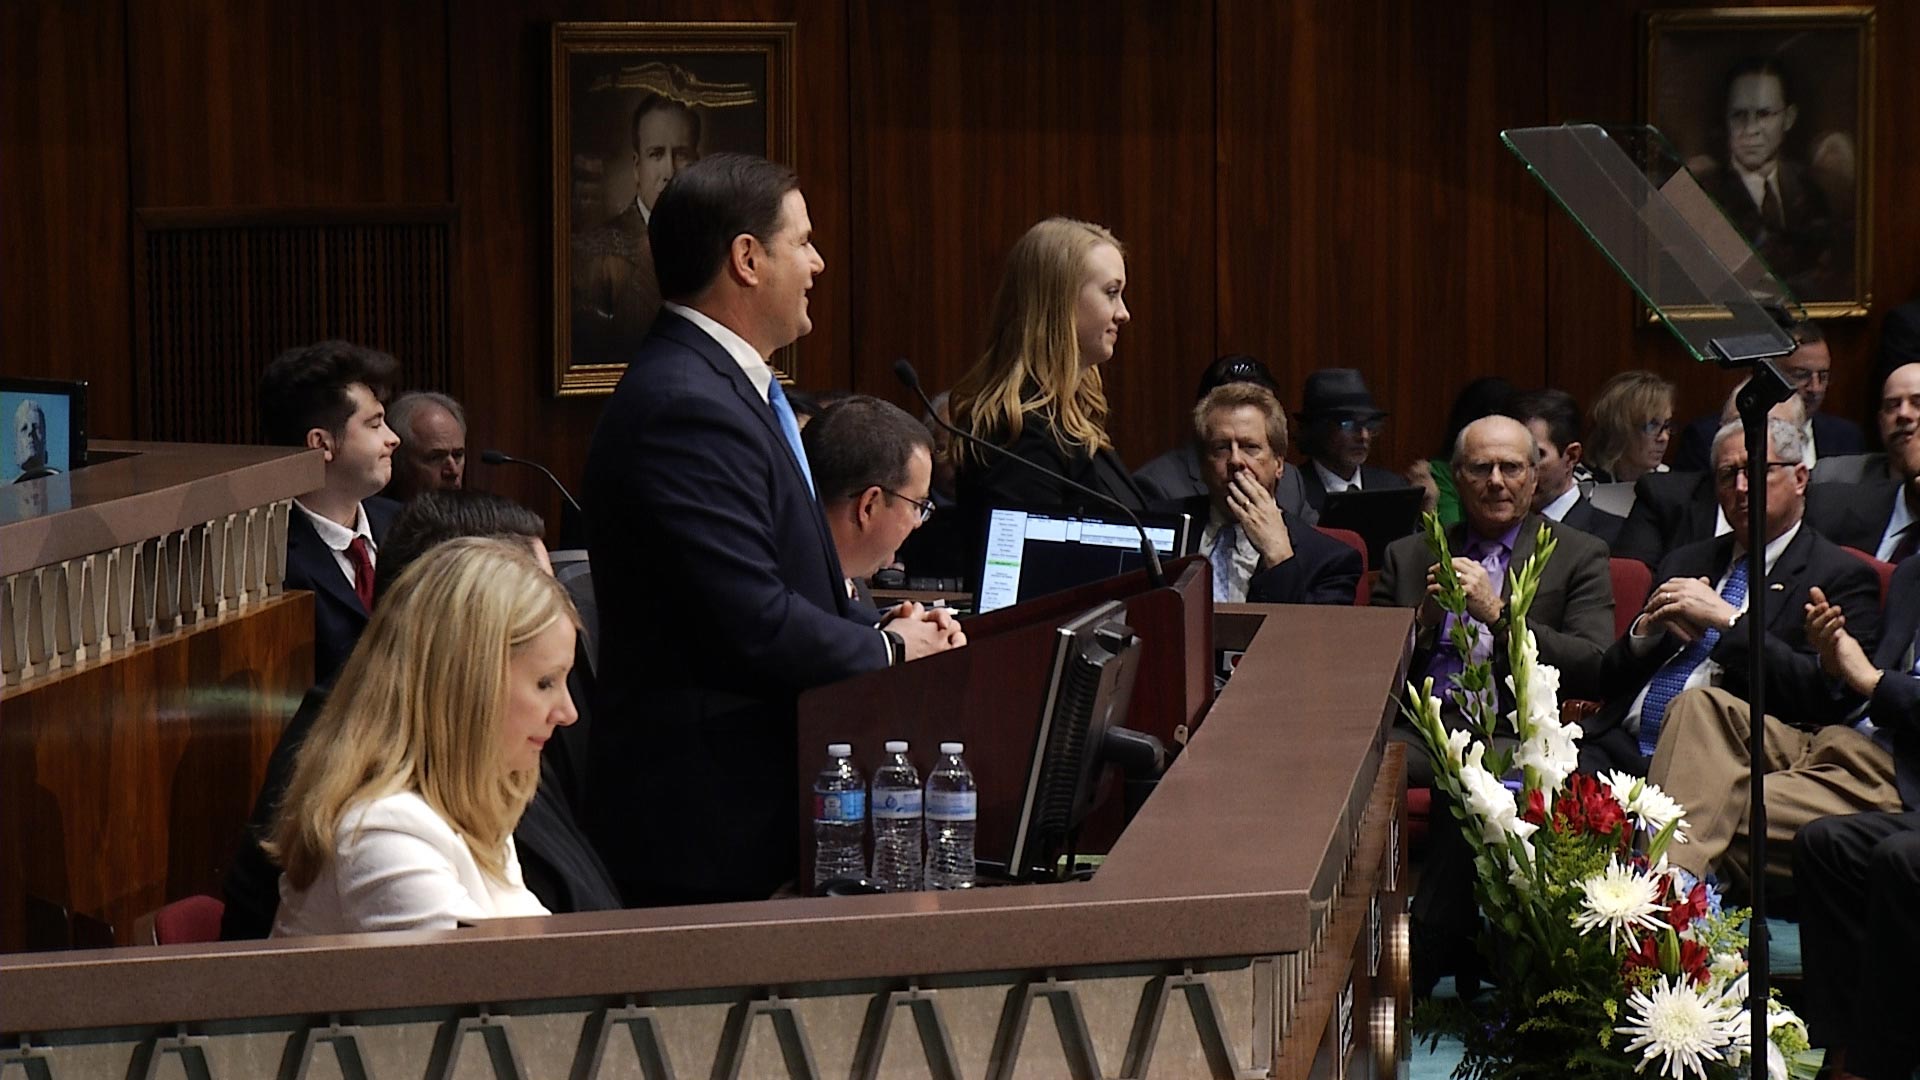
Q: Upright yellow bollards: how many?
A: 0